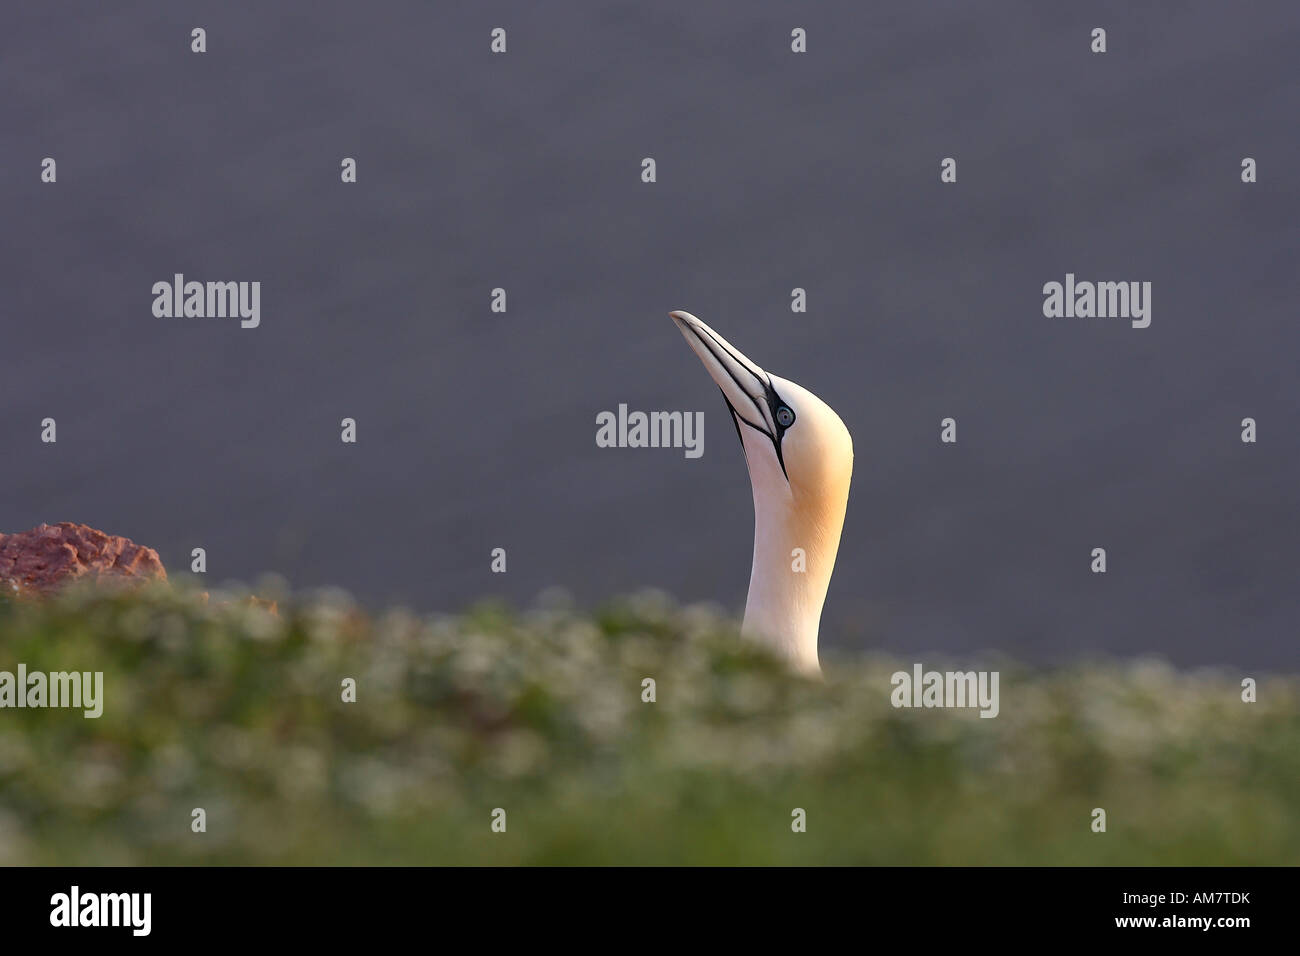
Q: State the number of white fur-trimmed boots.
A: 0